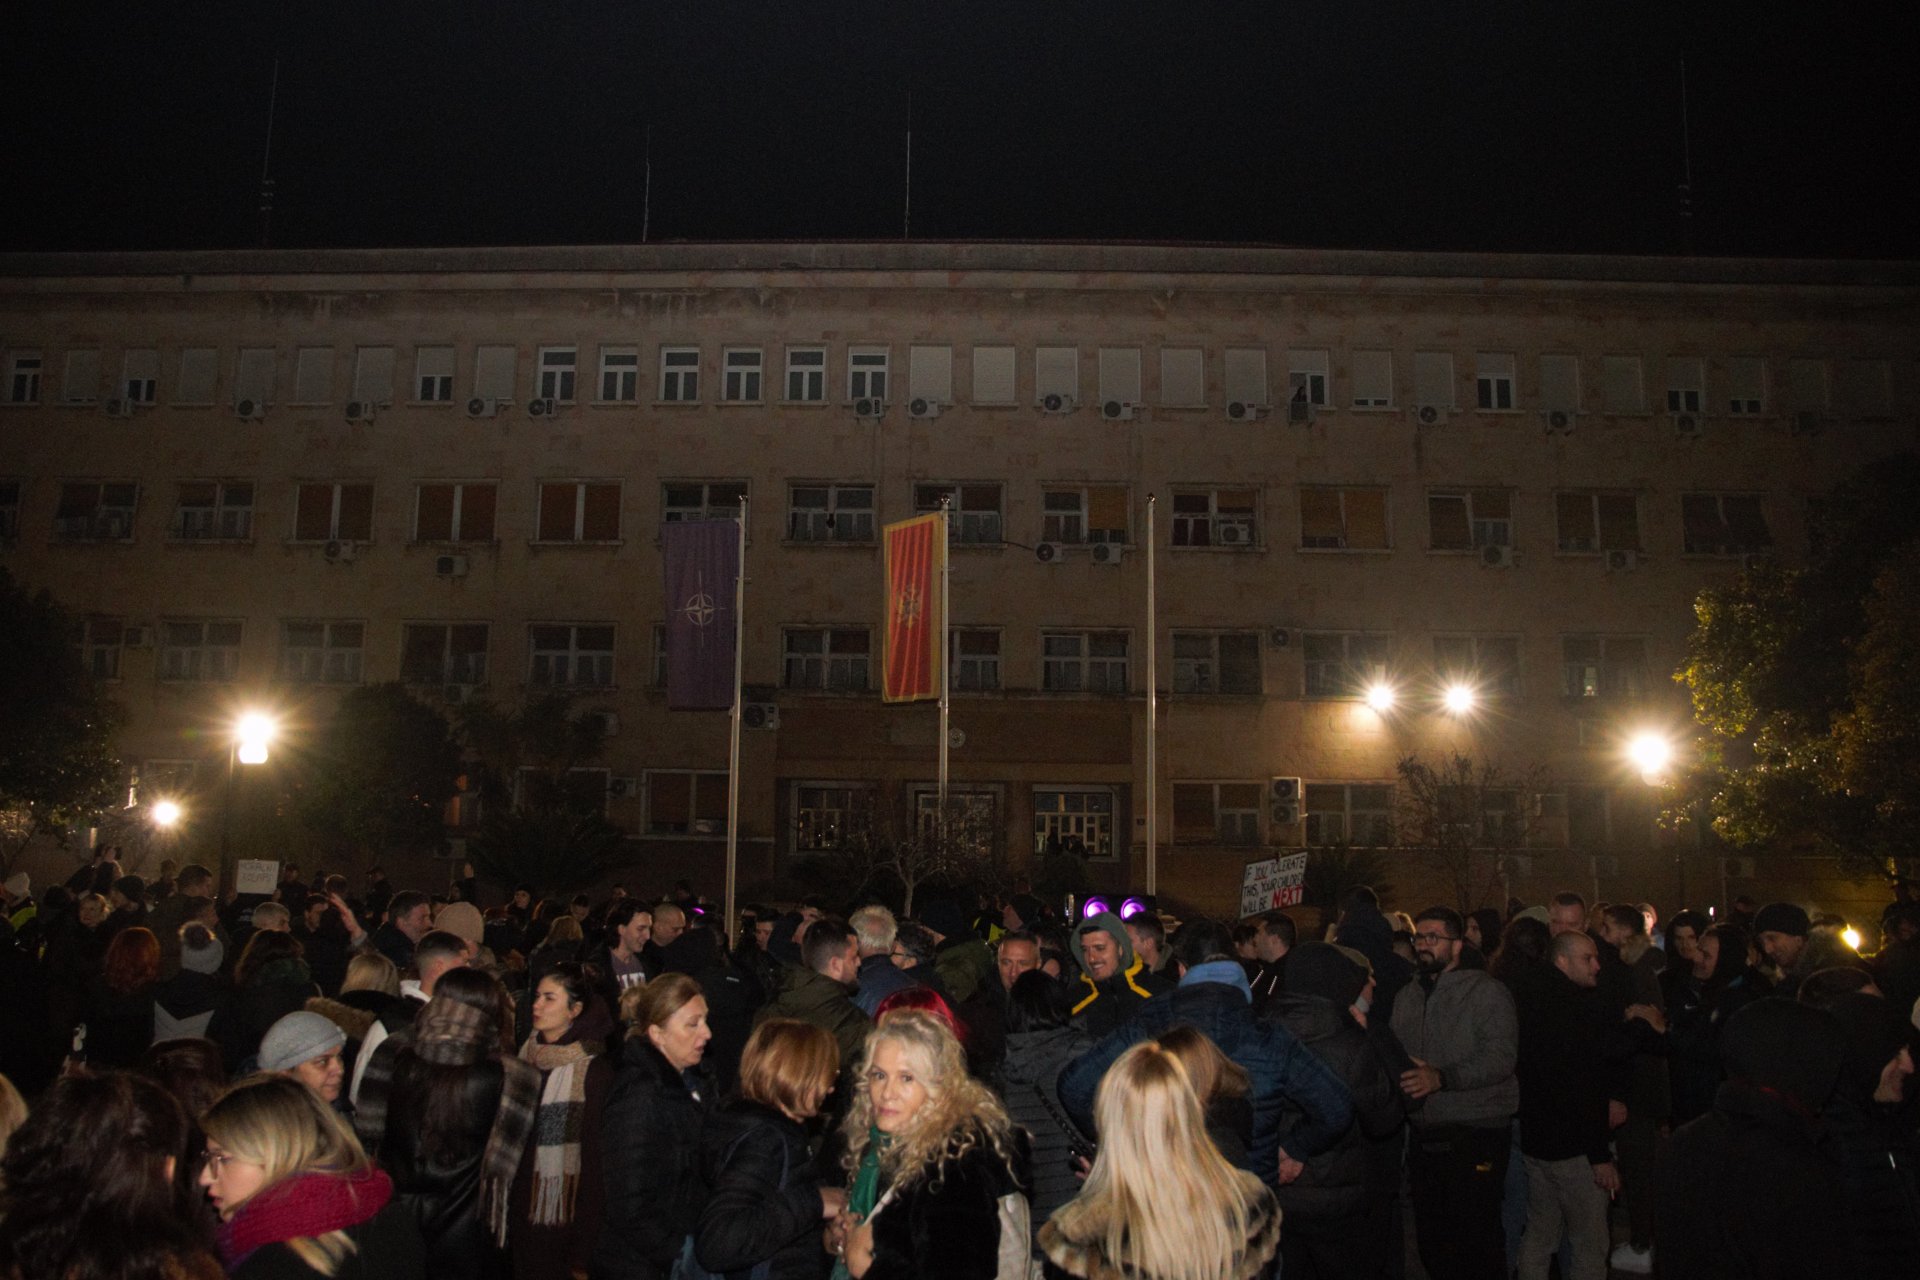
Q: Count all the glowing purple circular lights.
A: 2